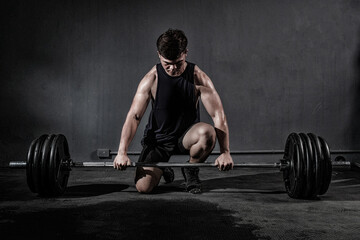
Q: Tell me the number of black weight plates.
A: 8